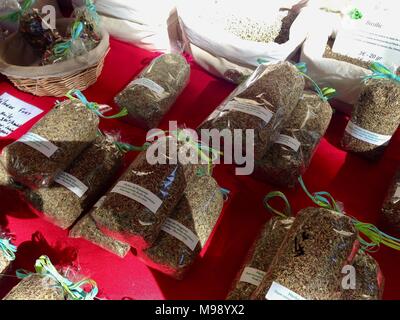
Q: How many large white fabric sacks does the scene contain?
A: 3